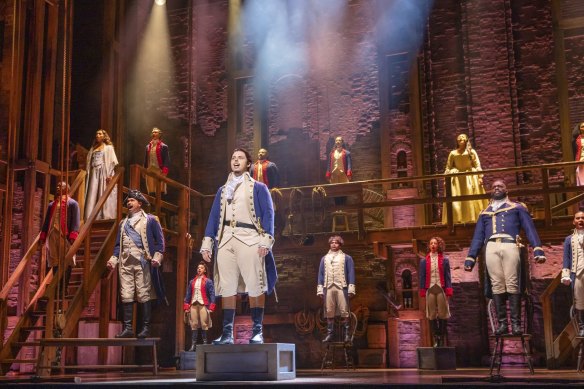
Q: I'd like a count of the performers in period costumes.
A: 14